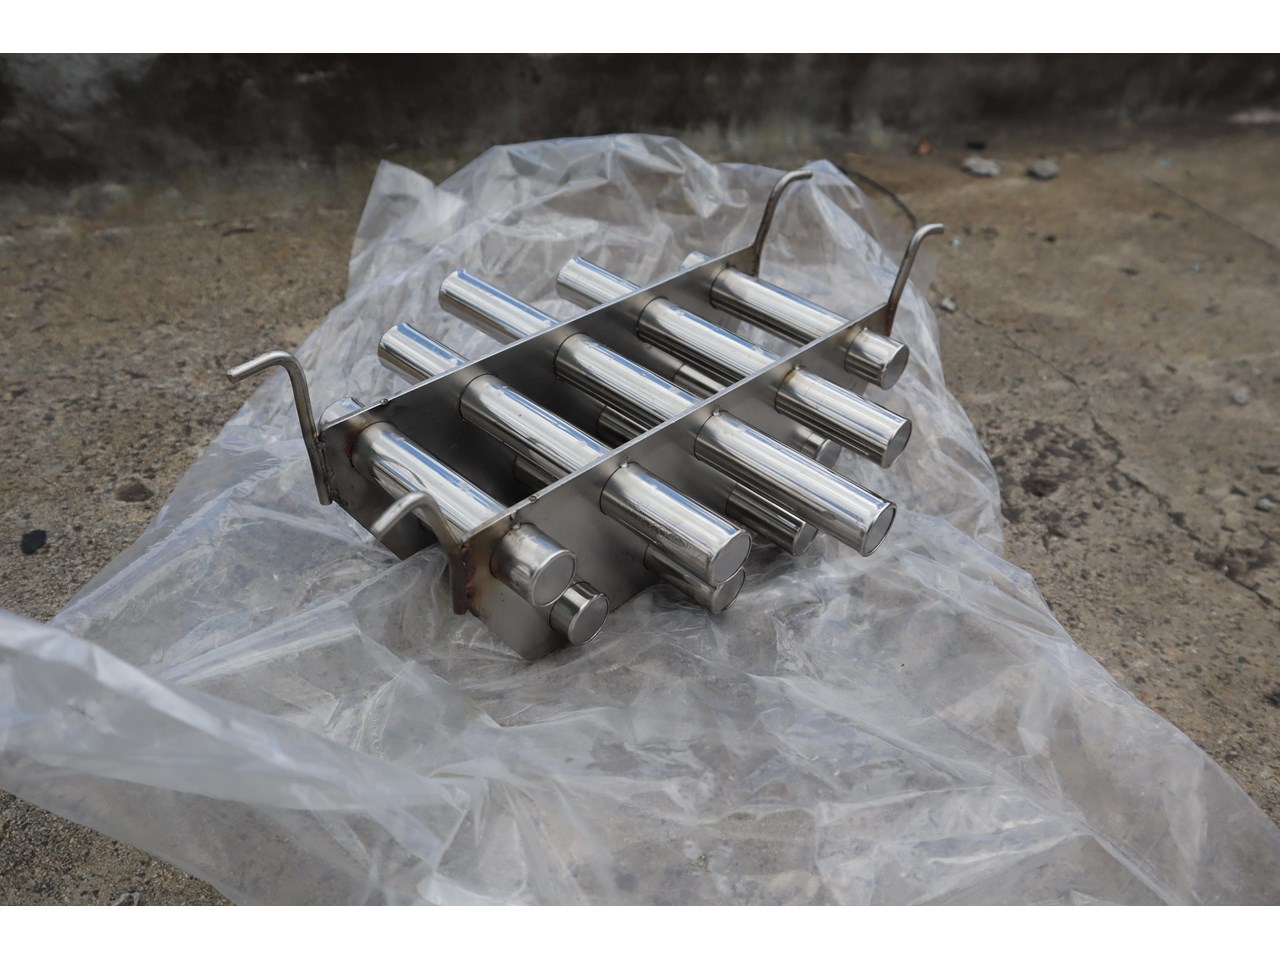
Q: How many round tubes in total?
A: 9